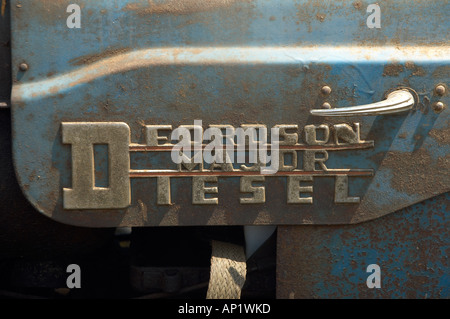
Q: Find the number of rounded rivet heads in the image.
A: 5